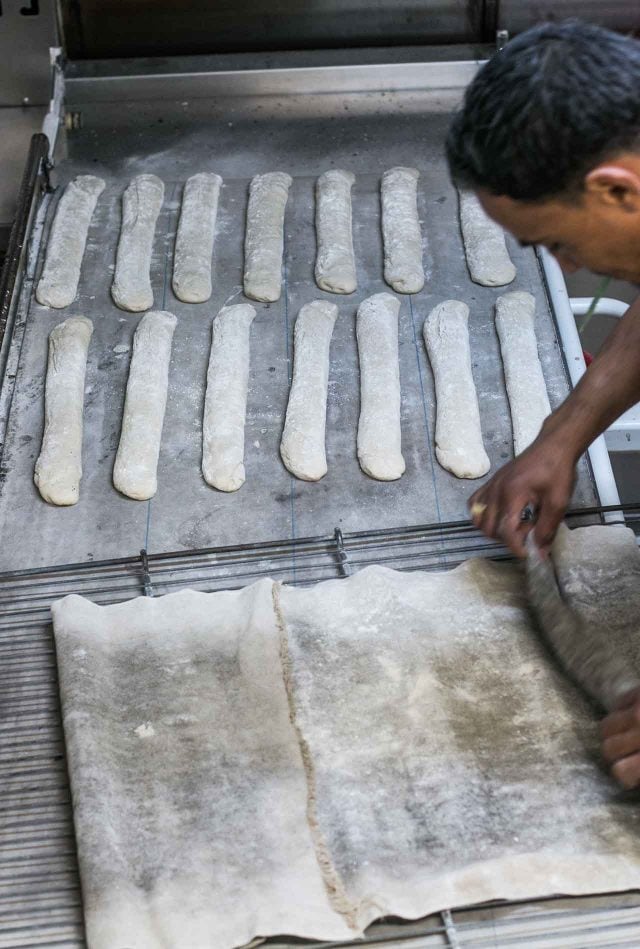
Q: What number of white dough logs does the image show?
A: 14